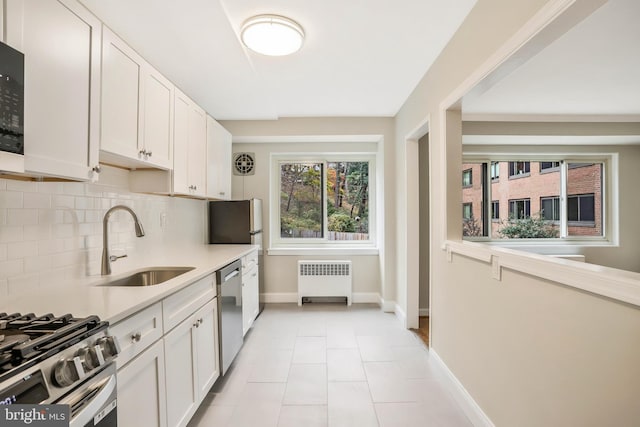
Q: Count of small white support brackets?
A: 2